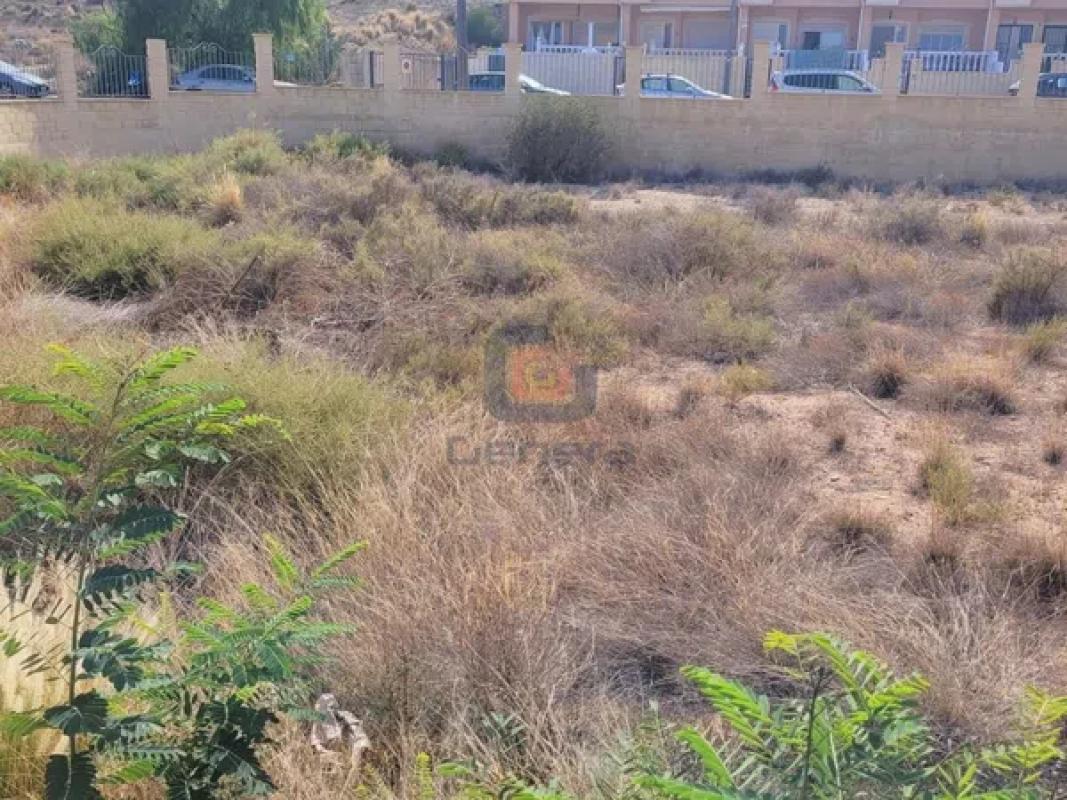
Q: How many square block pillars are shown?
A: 9